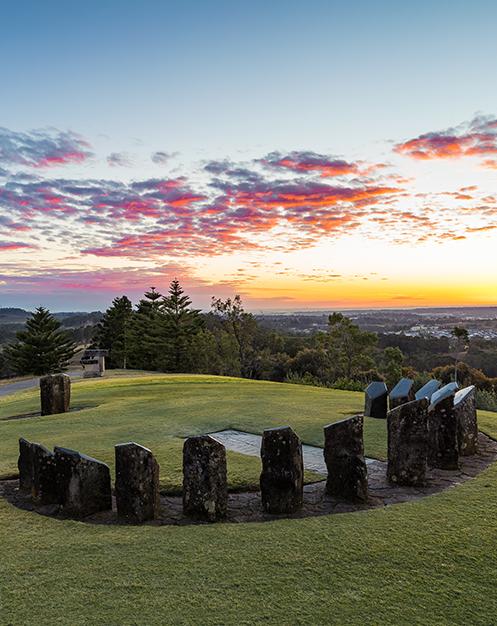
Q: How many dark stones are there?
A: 14